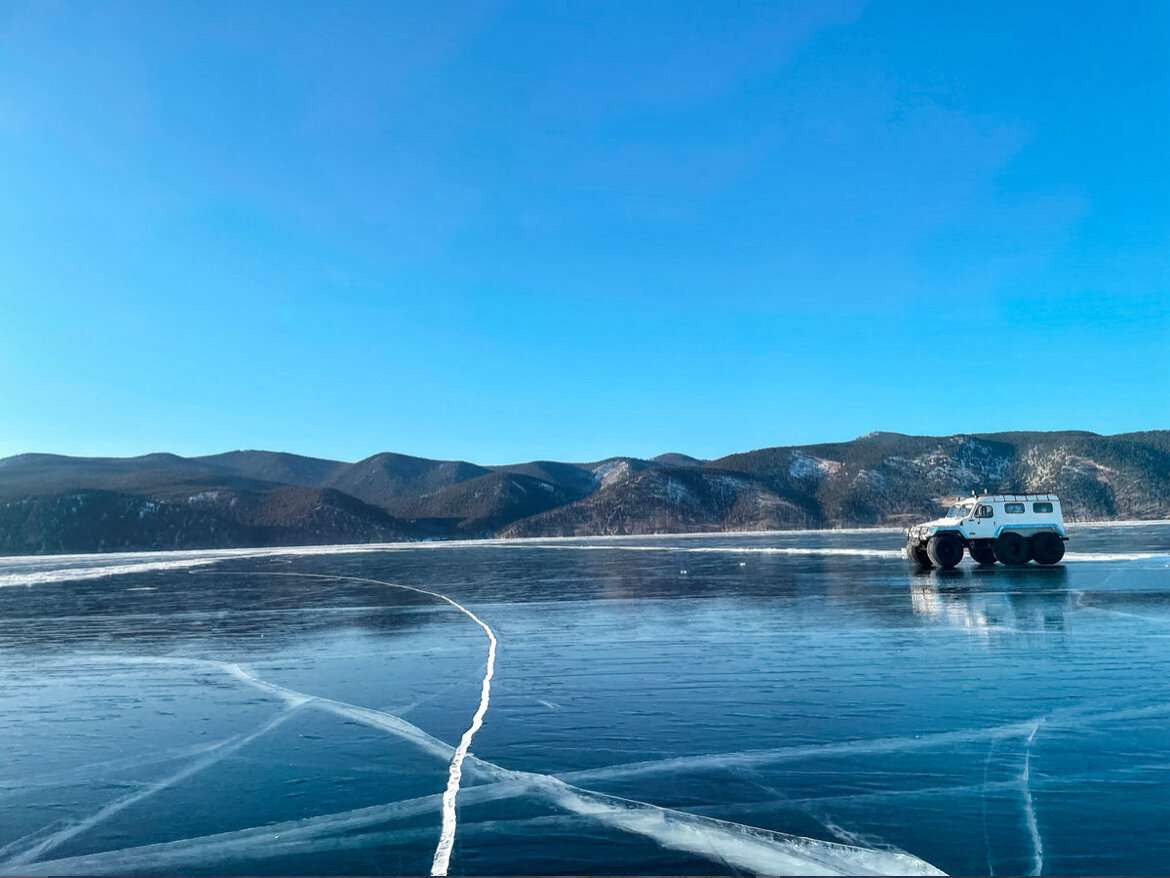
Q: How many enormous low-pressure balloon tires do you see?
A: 5